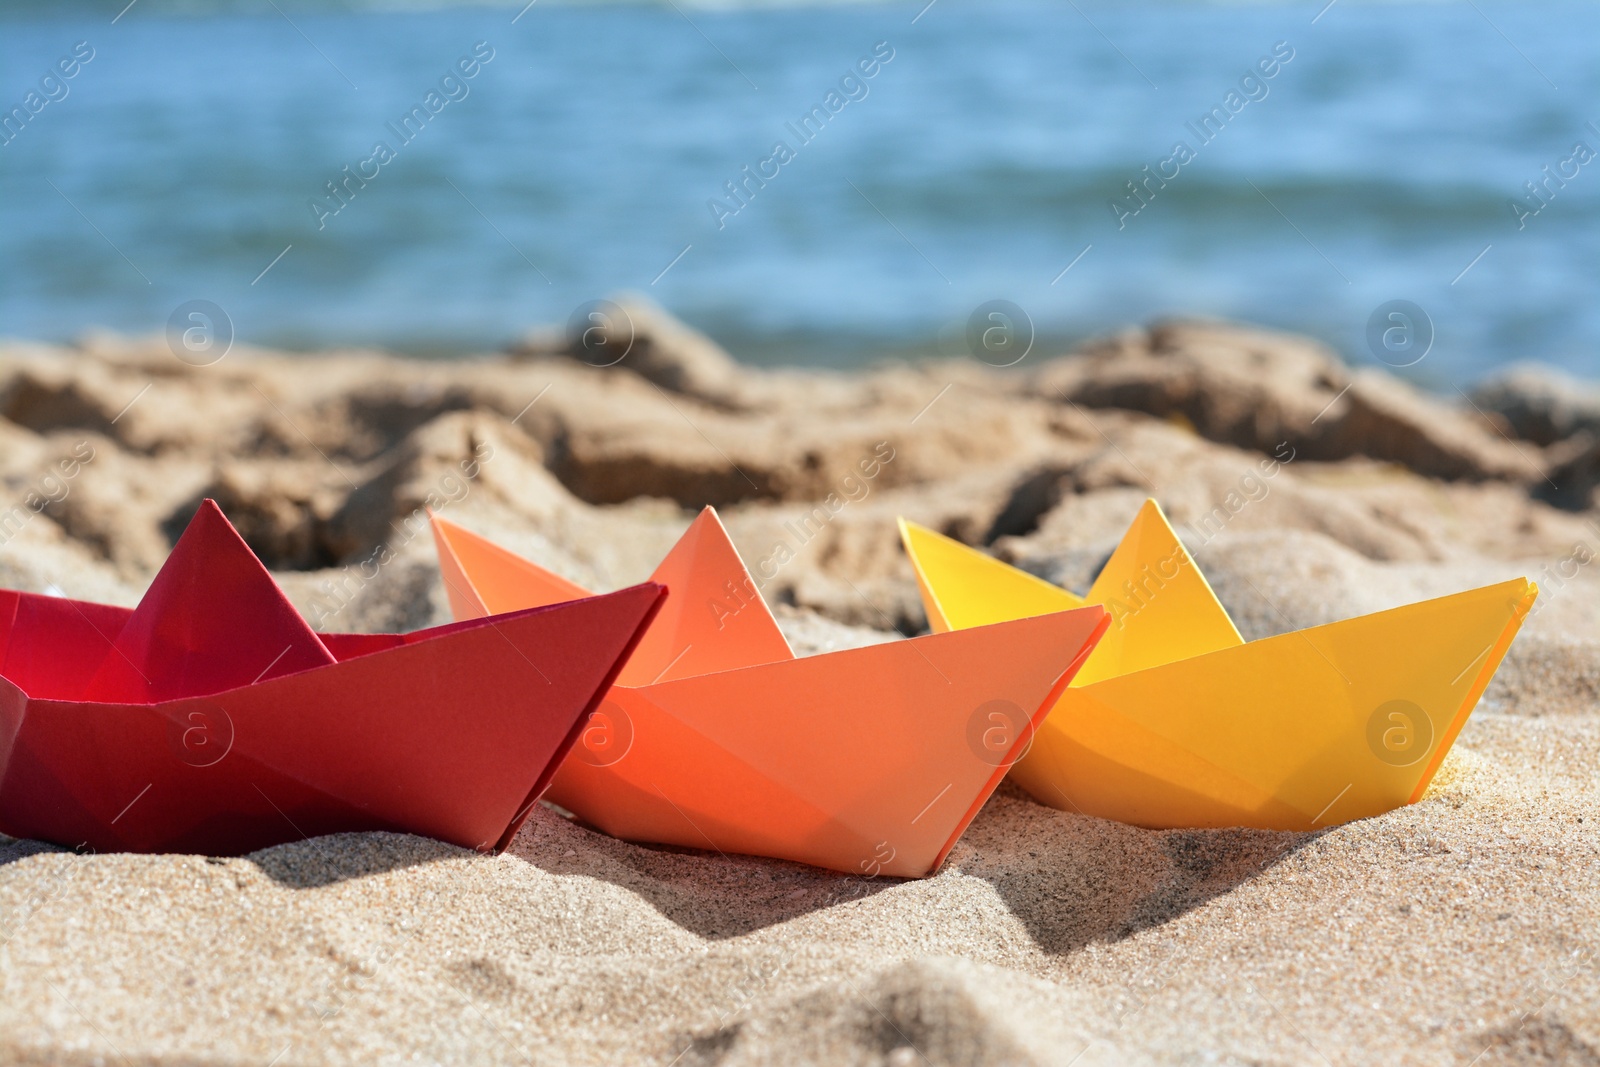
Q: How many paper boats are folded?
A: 3